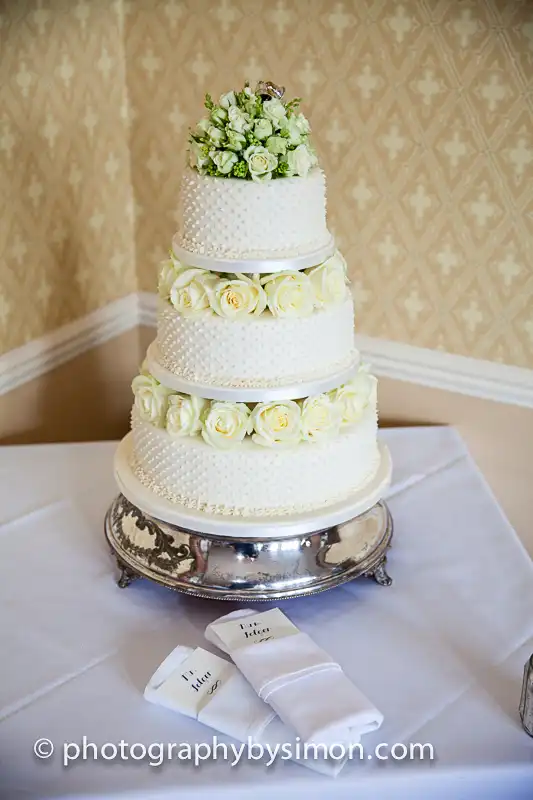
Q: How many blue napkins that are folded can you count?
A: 0